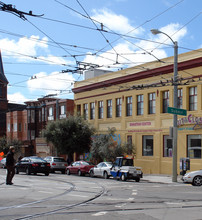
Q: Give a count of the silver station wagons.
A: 1